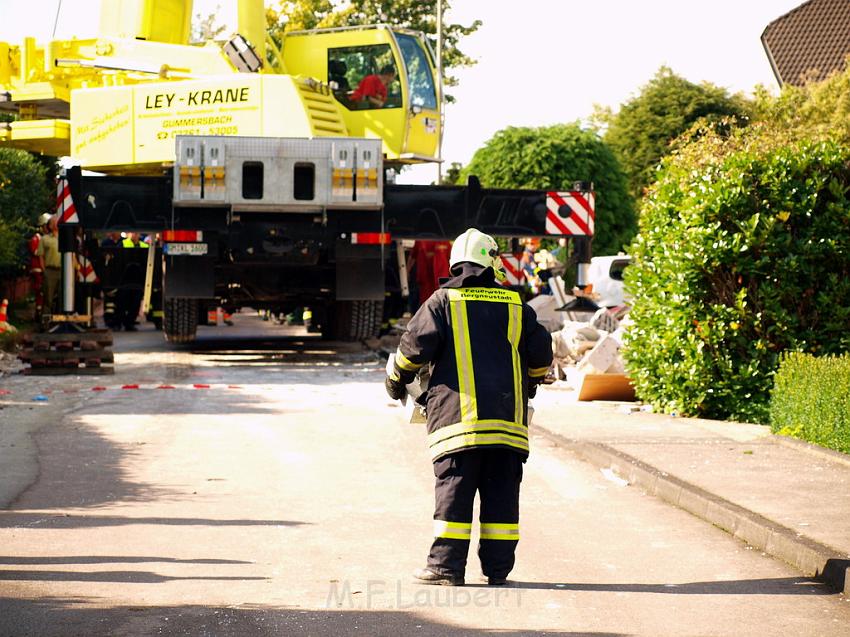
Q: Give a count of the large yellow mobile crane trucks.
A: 1